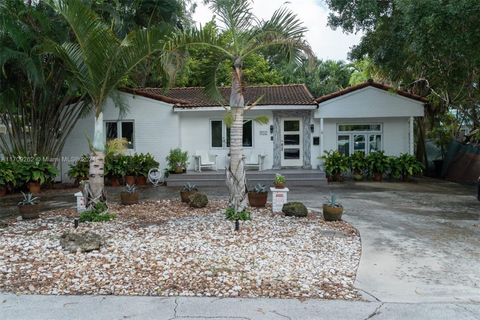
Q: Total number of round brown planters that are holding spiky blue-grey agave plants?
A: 5